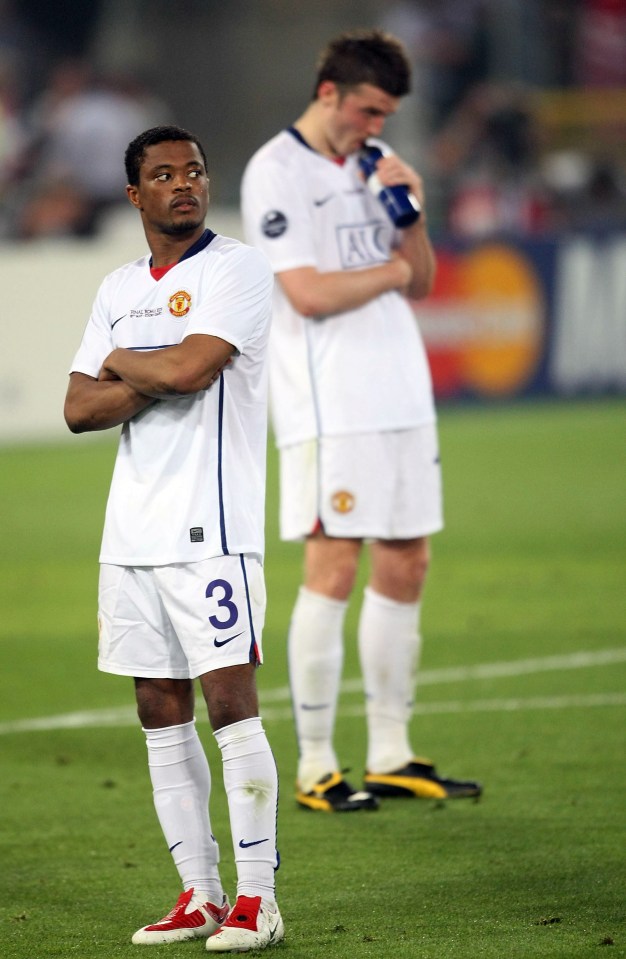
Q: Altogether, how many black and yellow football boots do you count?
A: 2